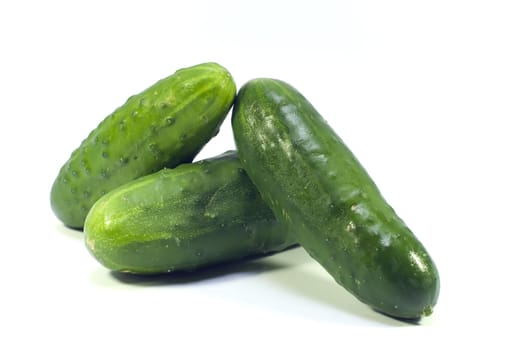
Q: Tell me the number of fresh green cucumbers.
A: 3